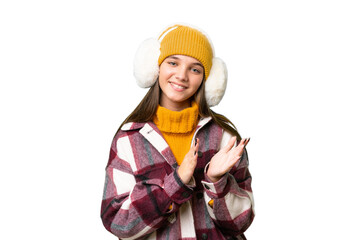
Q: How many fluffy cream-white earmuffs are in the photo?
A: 2